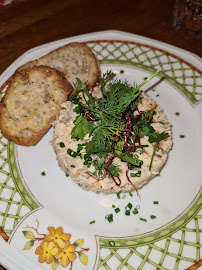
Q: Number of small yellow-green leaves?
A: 5